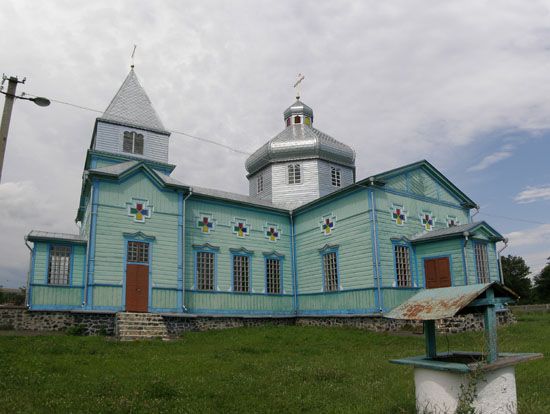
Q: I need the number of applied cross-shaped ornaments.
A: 8